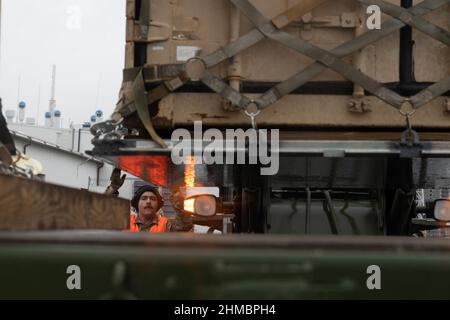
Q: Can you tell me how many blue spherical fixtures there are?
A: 5